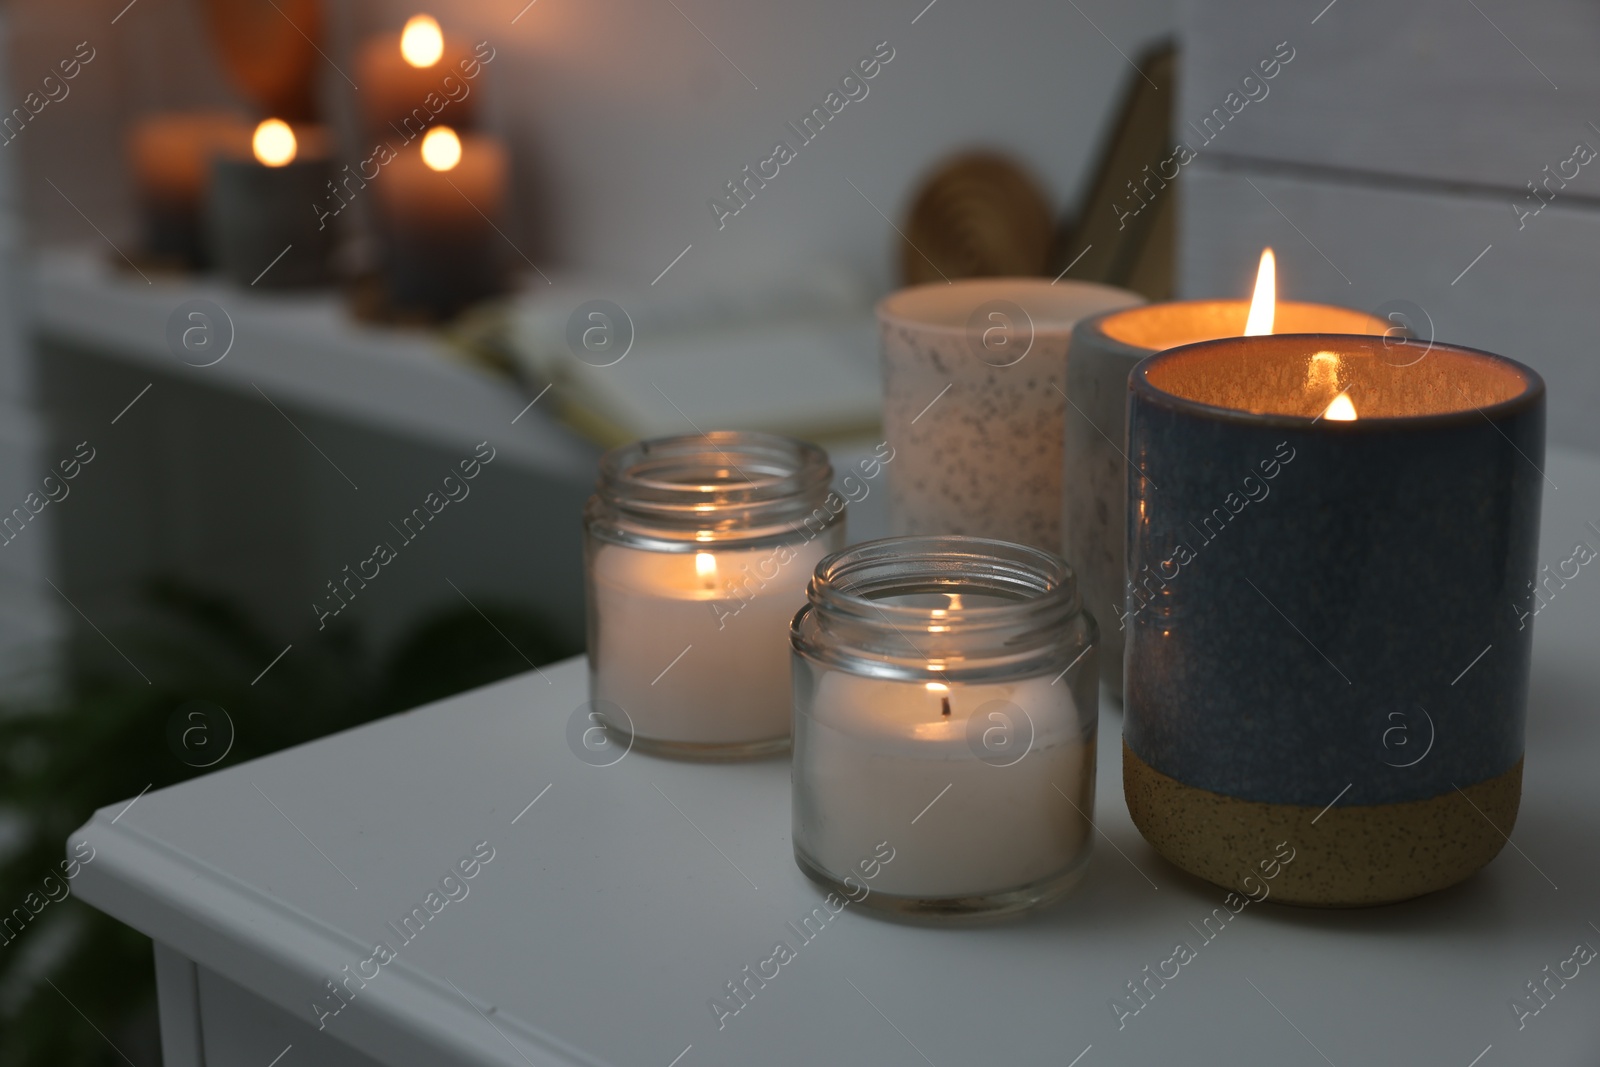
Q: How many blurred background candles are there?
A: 4